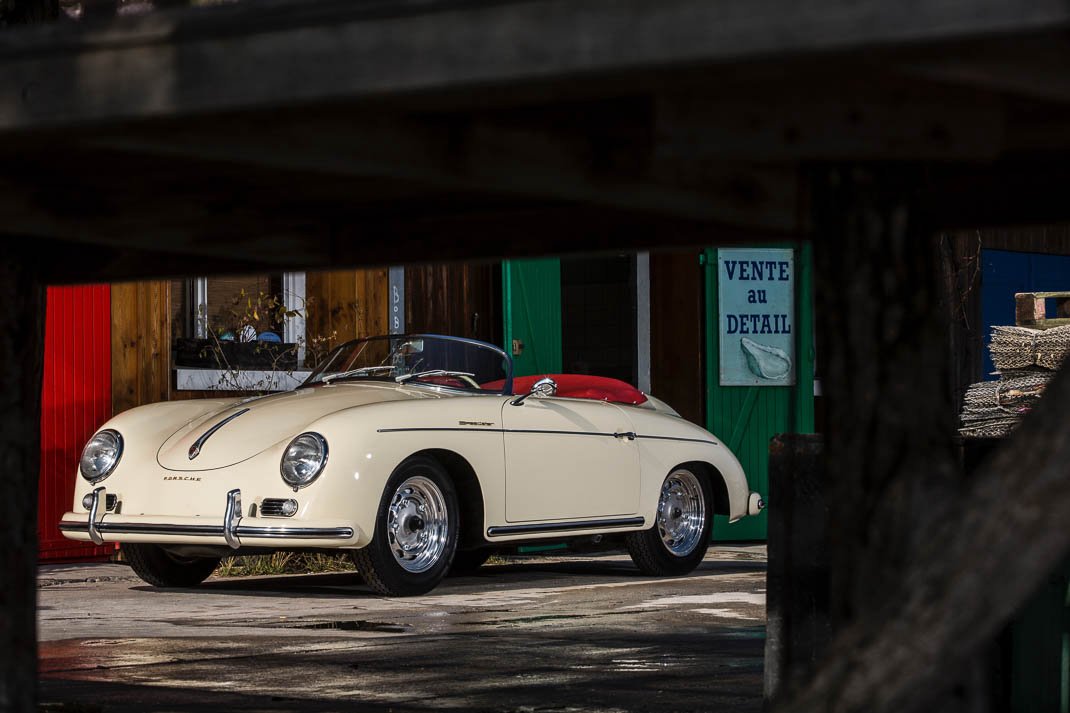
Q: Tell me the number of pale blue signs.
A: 1